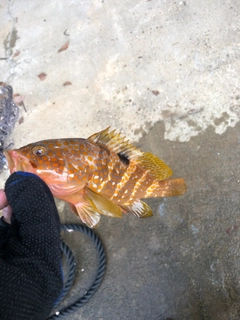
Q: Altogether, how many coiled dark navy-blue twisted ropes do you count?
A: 1